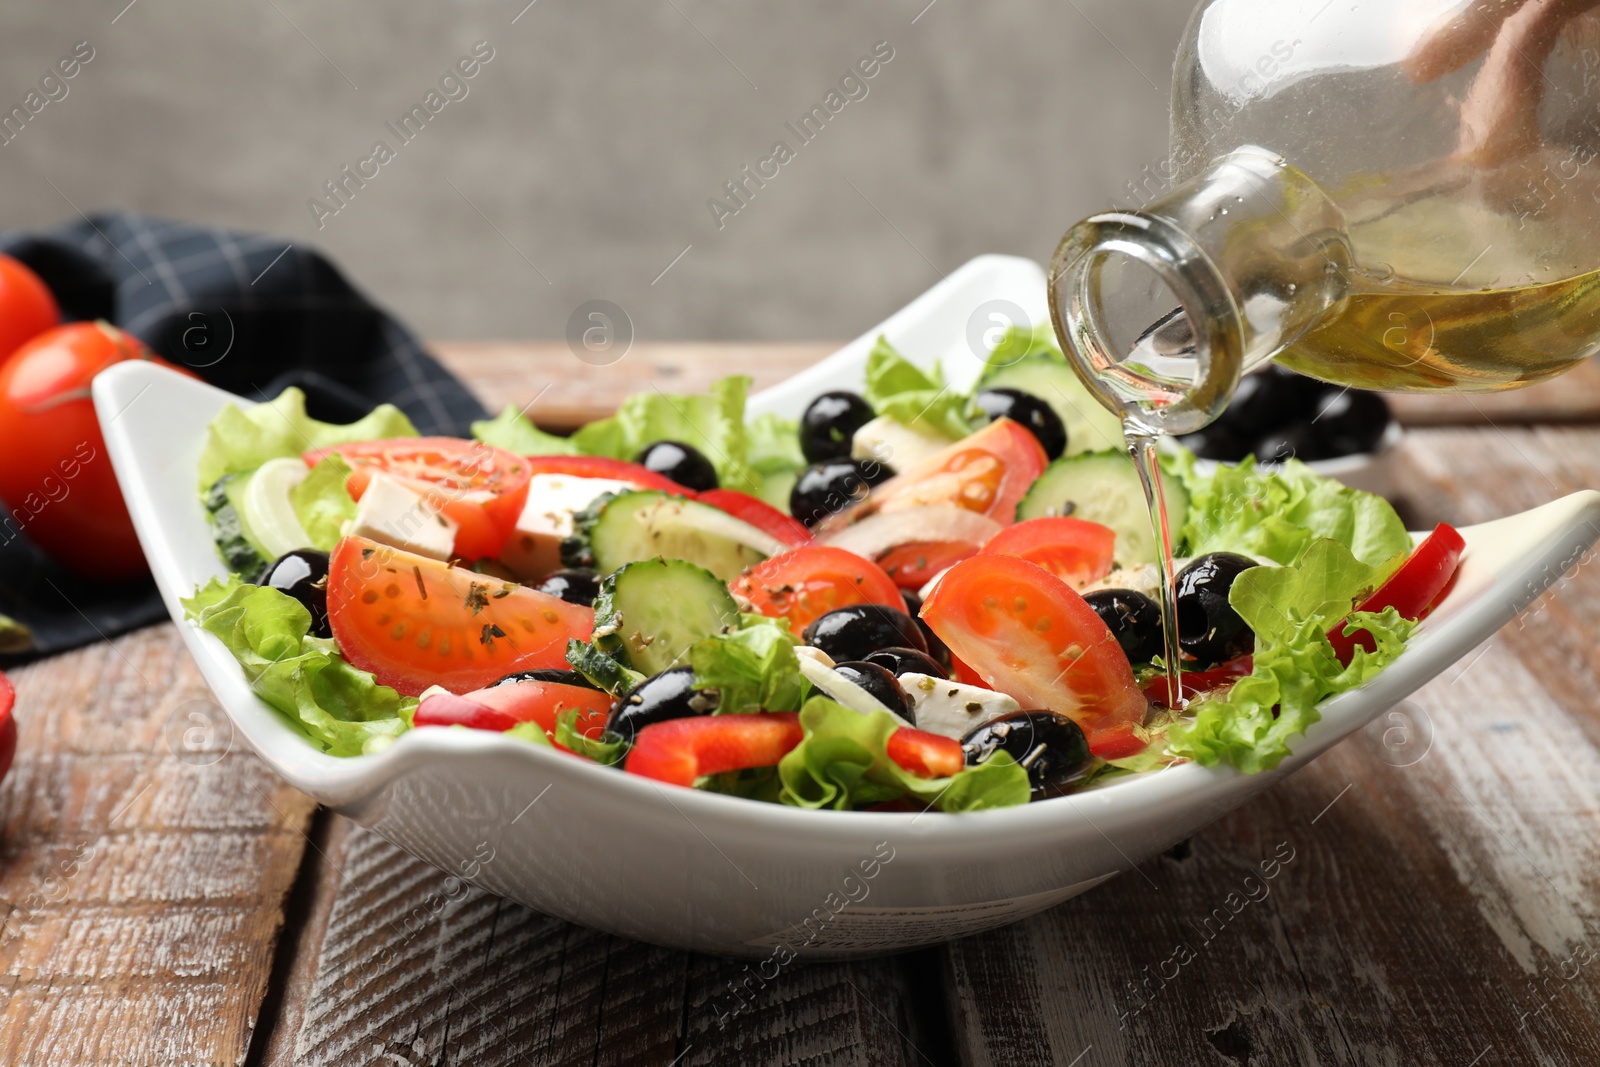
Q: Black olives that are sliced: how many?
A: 0